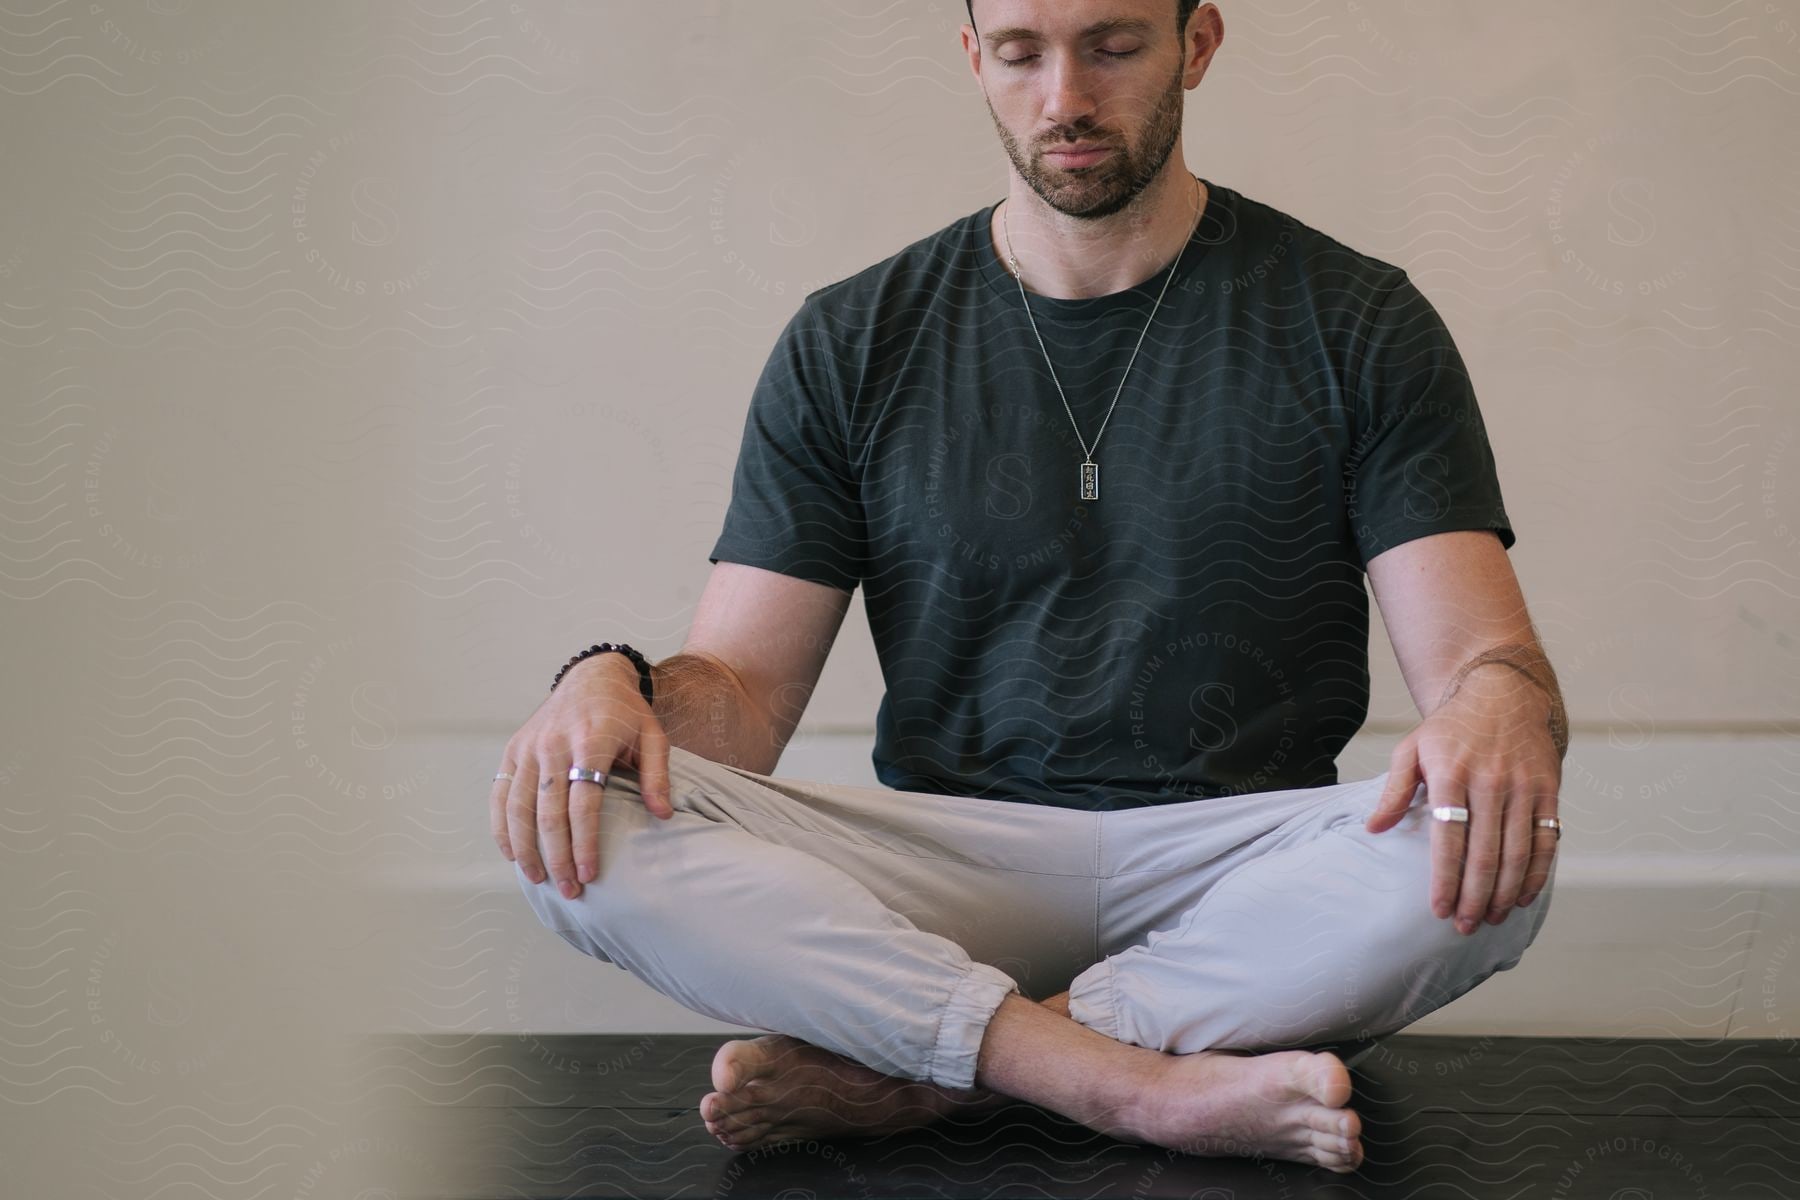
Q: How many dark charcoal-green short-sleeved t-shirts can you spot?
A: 1